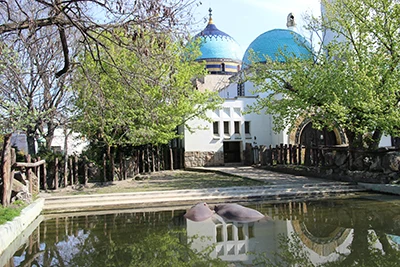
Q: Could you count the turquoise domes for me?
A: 2